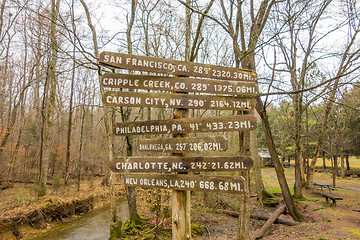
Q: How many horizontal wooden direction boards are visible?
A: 7